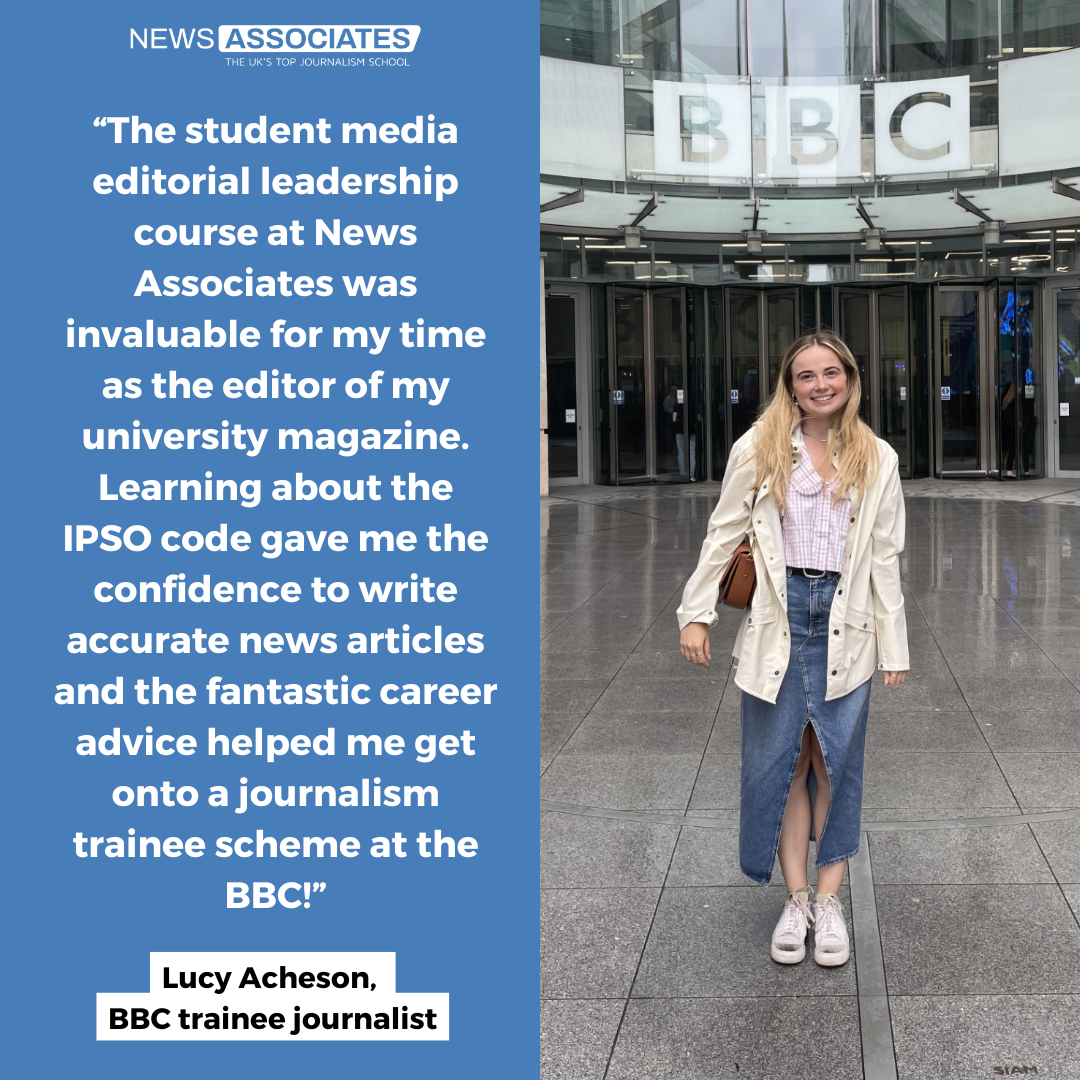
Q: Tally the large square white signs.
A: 3